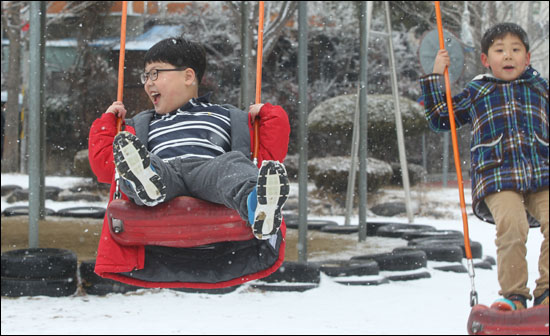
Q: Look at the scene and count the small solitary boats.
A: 0